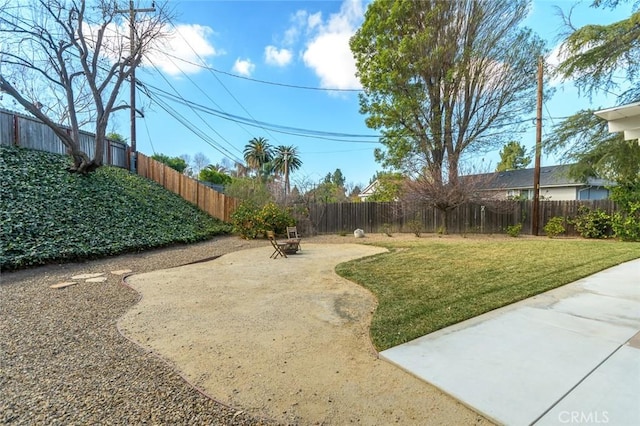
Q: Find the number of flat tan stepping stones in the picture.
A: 4